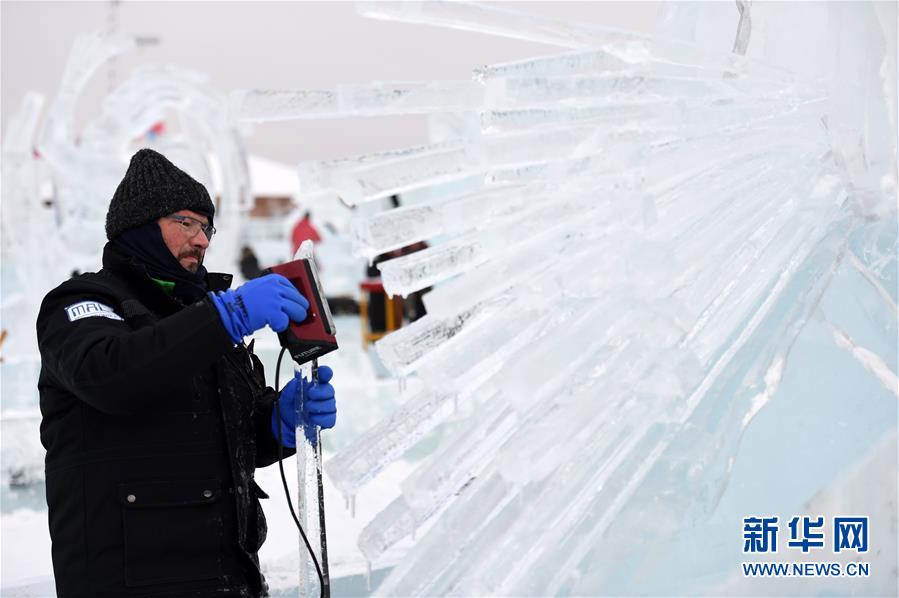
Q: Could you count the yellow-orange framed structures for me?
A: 1